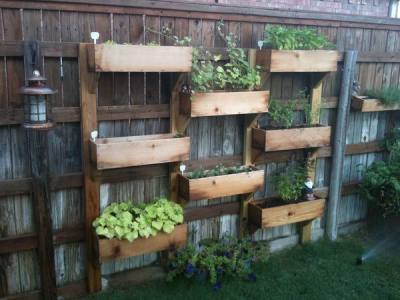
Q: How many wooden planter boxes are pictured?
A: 9